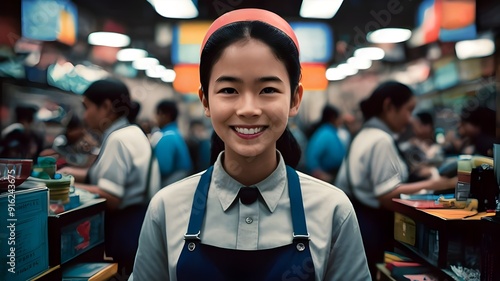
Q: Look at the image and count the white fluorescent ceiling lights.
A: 13